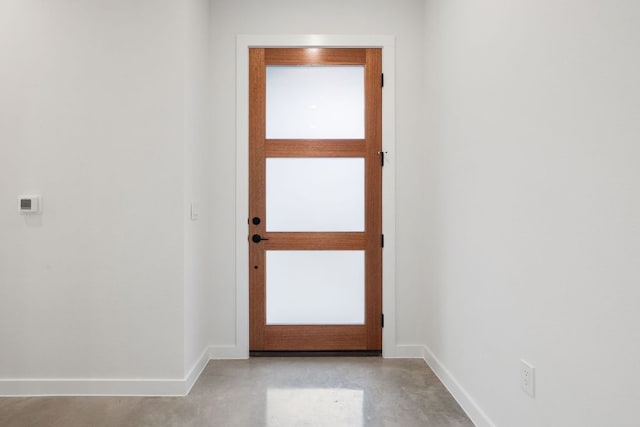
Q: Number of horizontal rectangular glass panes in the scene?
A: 3